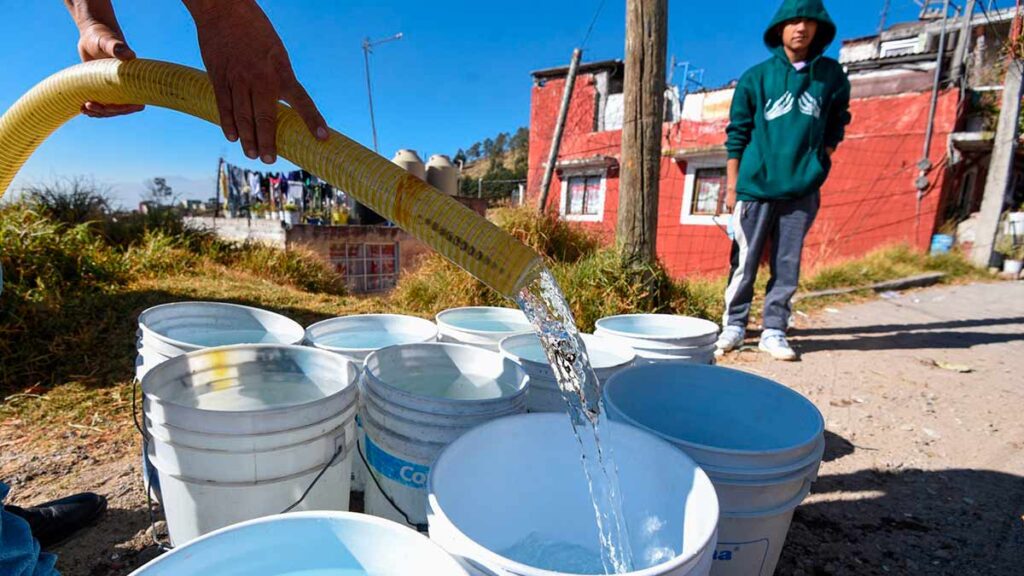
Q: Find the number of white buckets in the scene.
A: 10